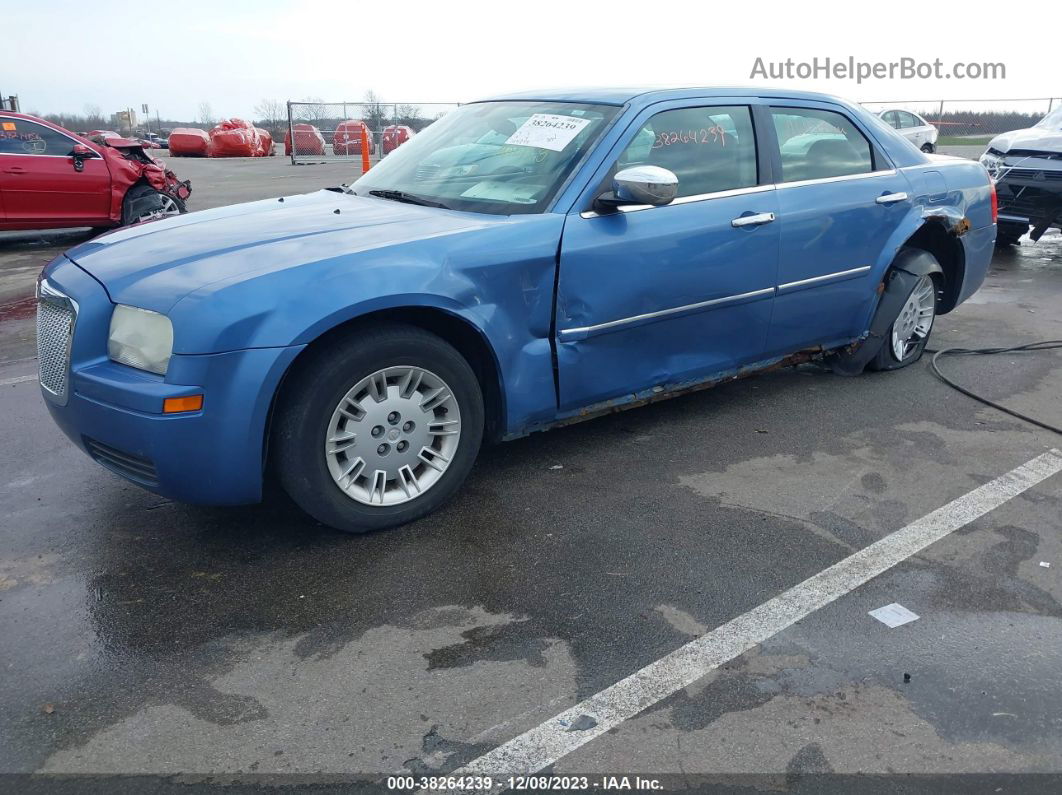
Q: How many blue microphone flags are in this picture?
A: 0